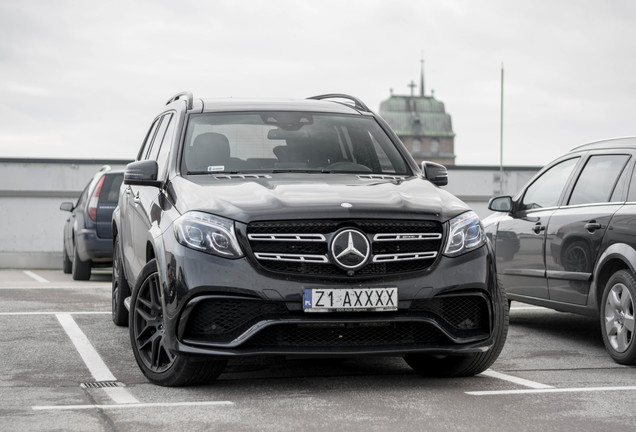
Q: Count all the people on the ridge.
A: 0